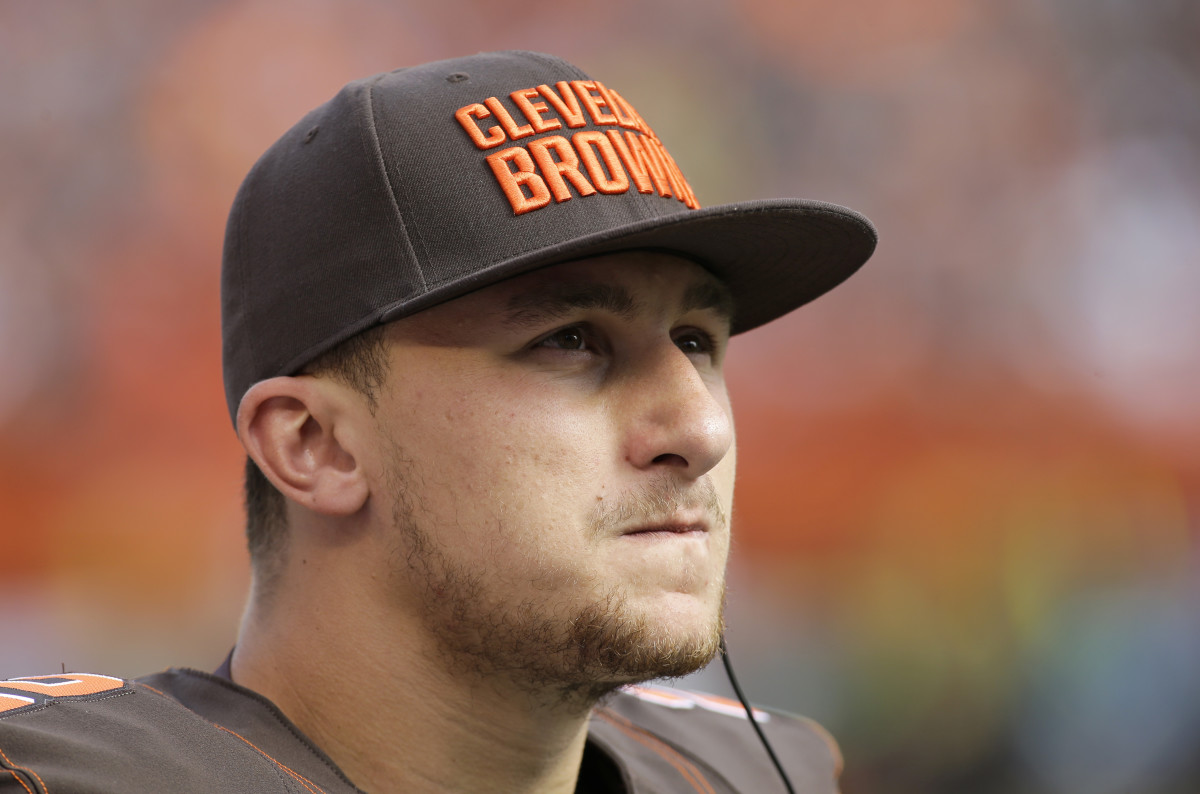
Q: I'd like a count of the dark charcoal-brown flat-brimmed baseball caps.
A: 1